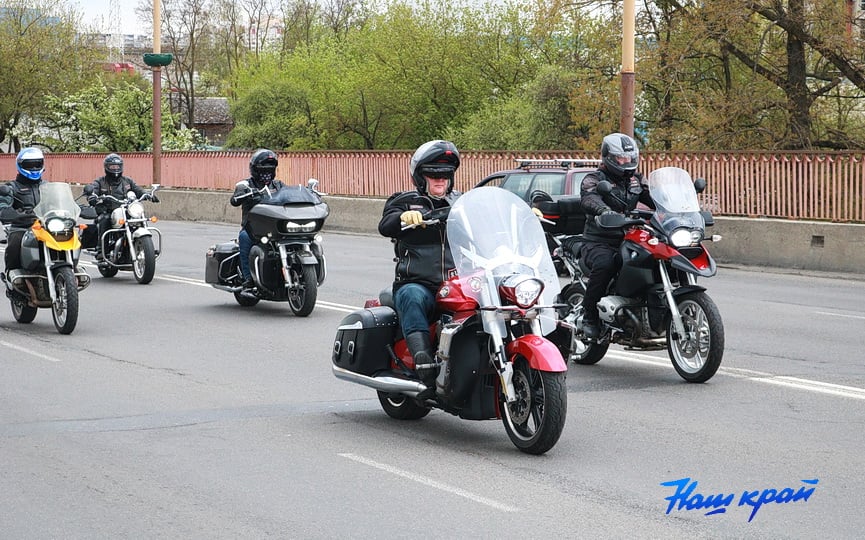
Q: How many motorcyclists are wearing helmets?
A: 5